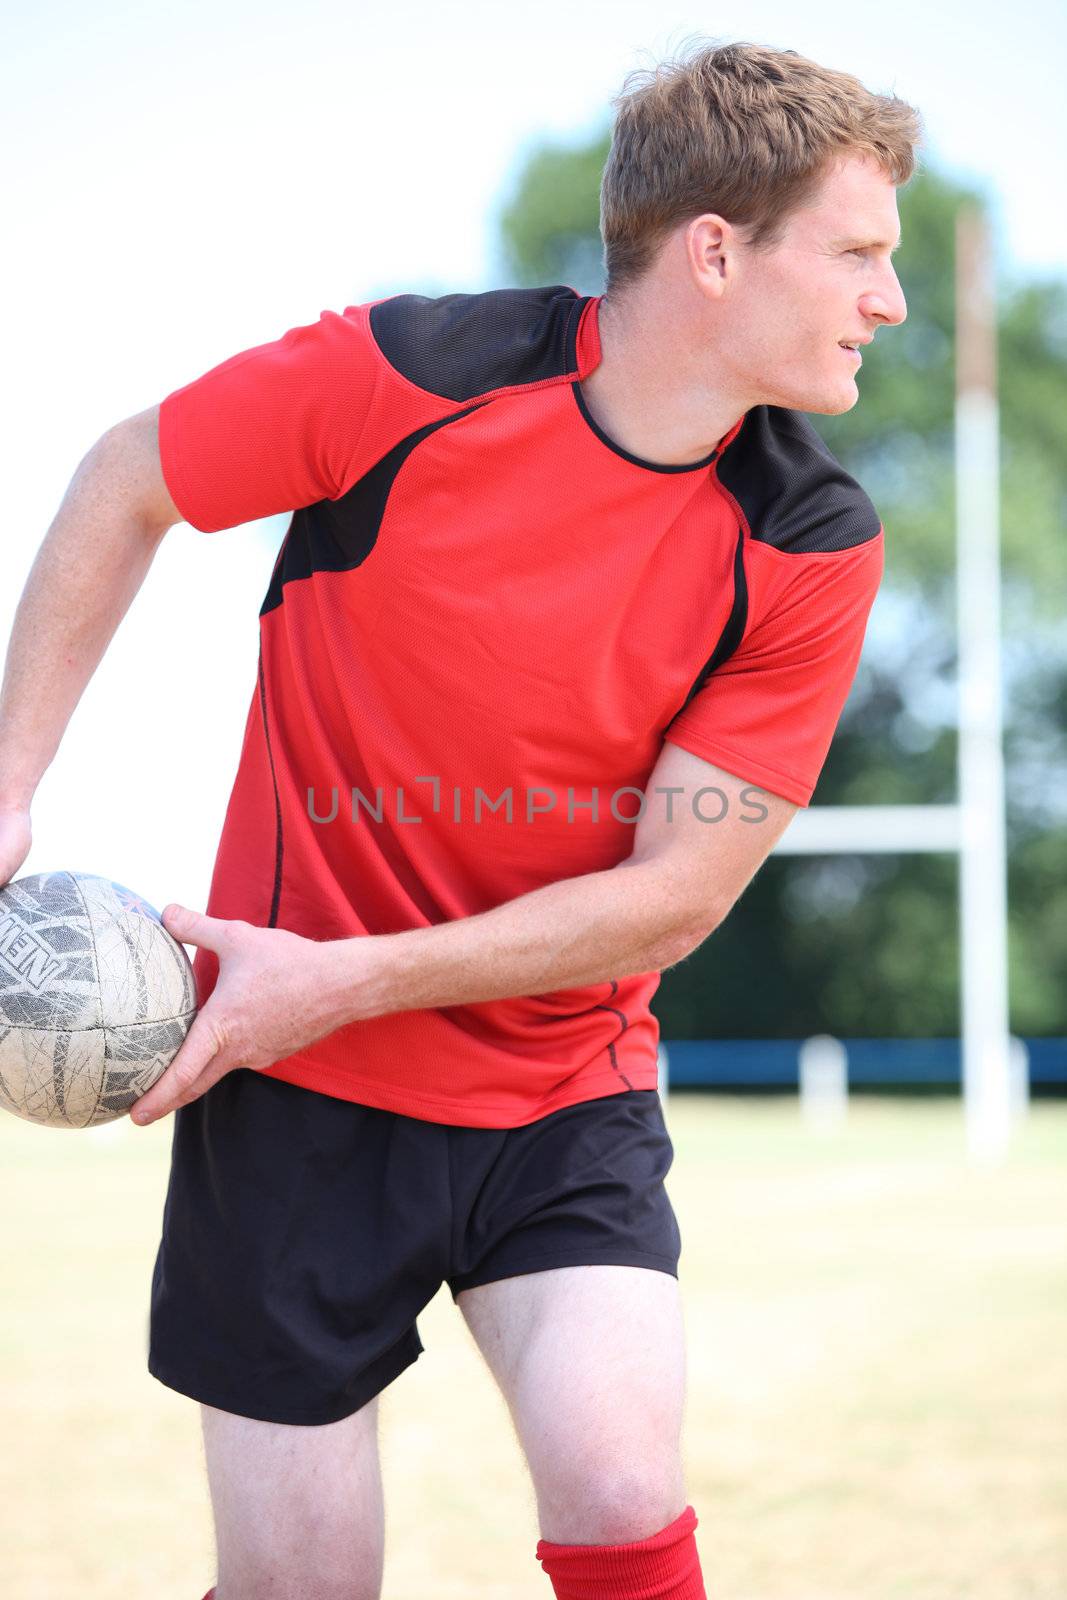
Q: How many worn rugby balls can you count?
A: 1